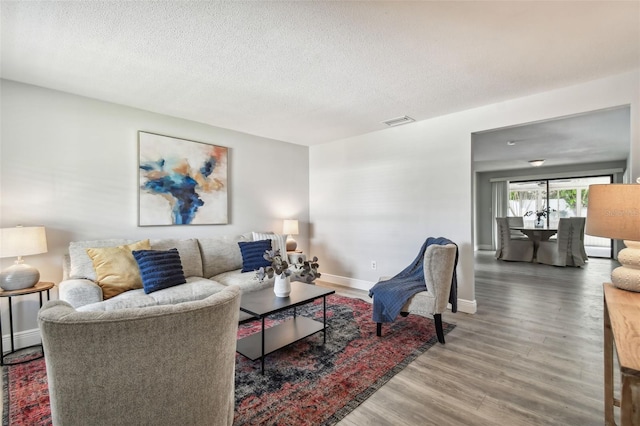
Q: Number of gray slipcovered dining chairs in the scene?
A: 4